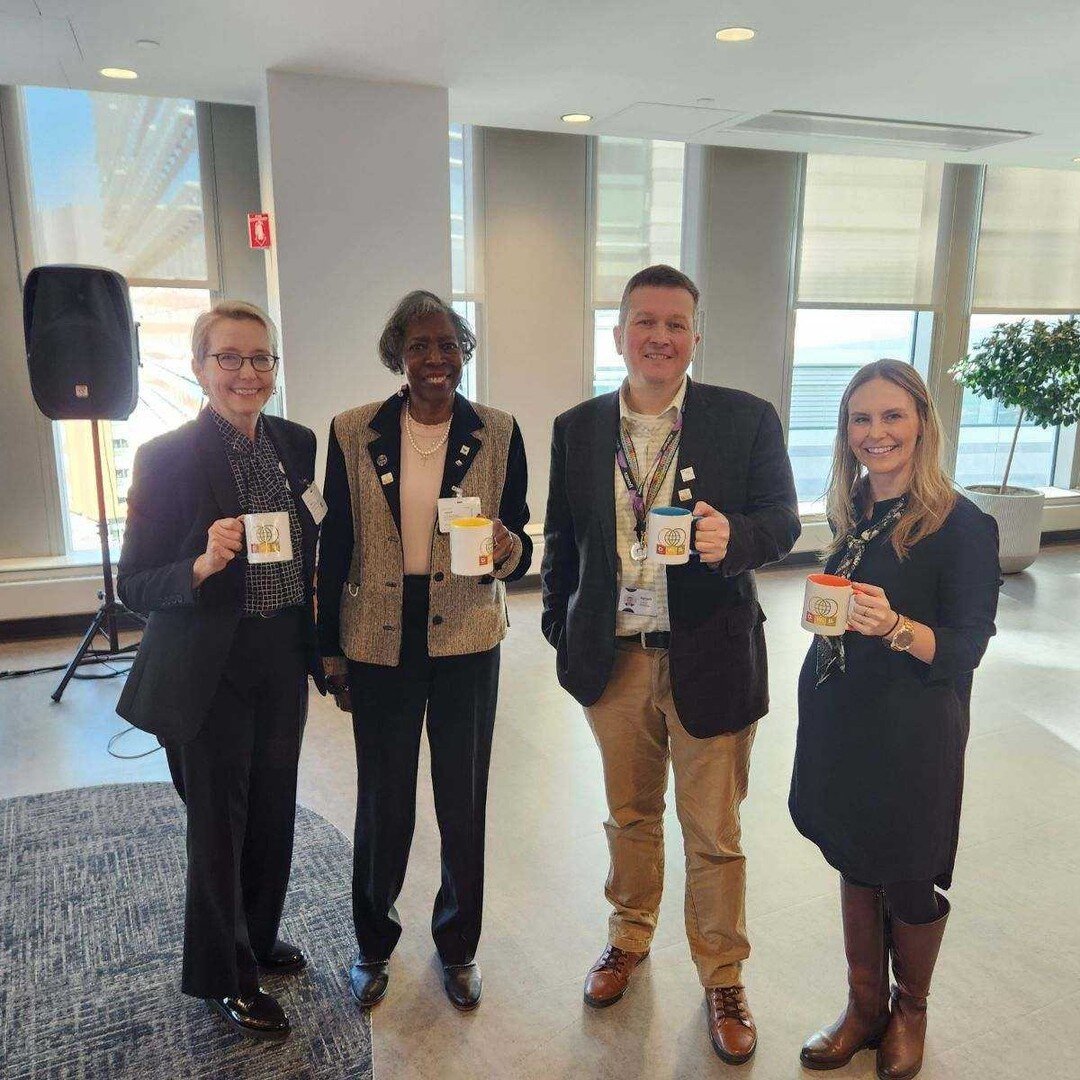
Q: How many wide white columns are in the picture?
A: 1